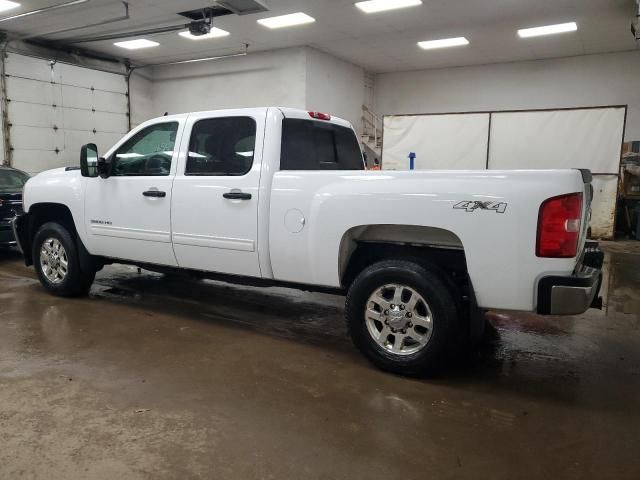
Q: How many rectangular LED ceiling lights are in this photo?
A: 7